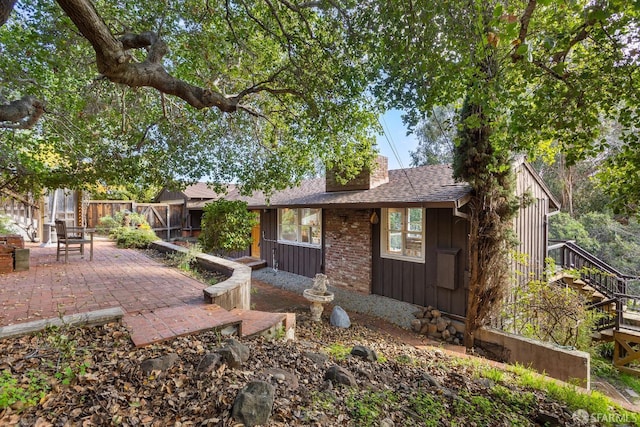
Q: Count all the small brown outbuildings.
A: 1